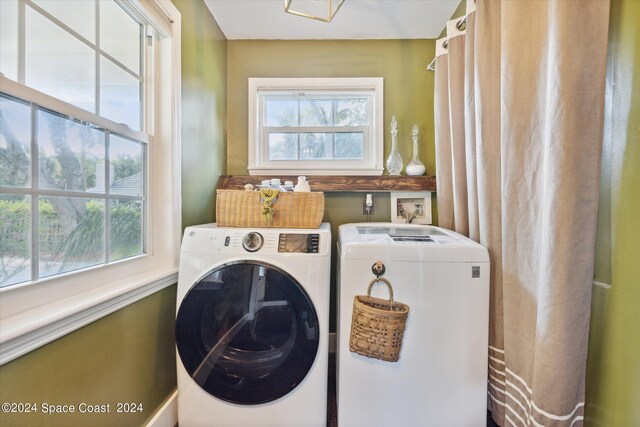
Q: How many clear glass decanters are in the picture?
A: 2